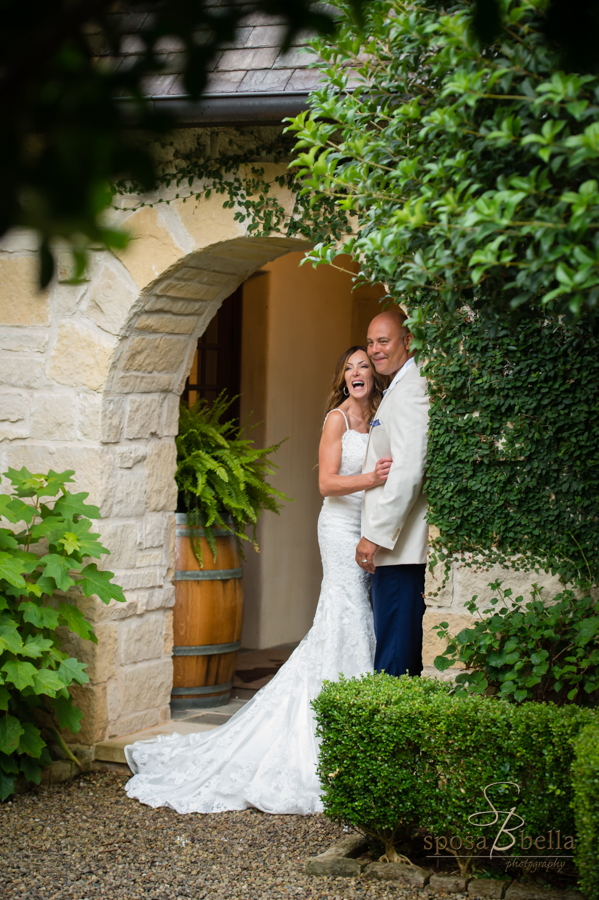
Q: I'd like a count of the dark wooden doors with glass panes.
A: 1